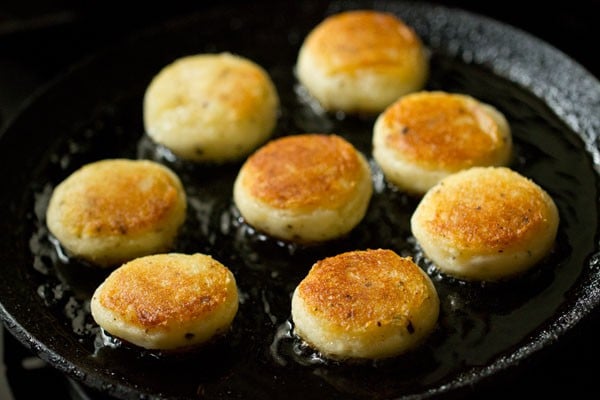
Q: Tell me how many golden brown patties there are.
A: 8